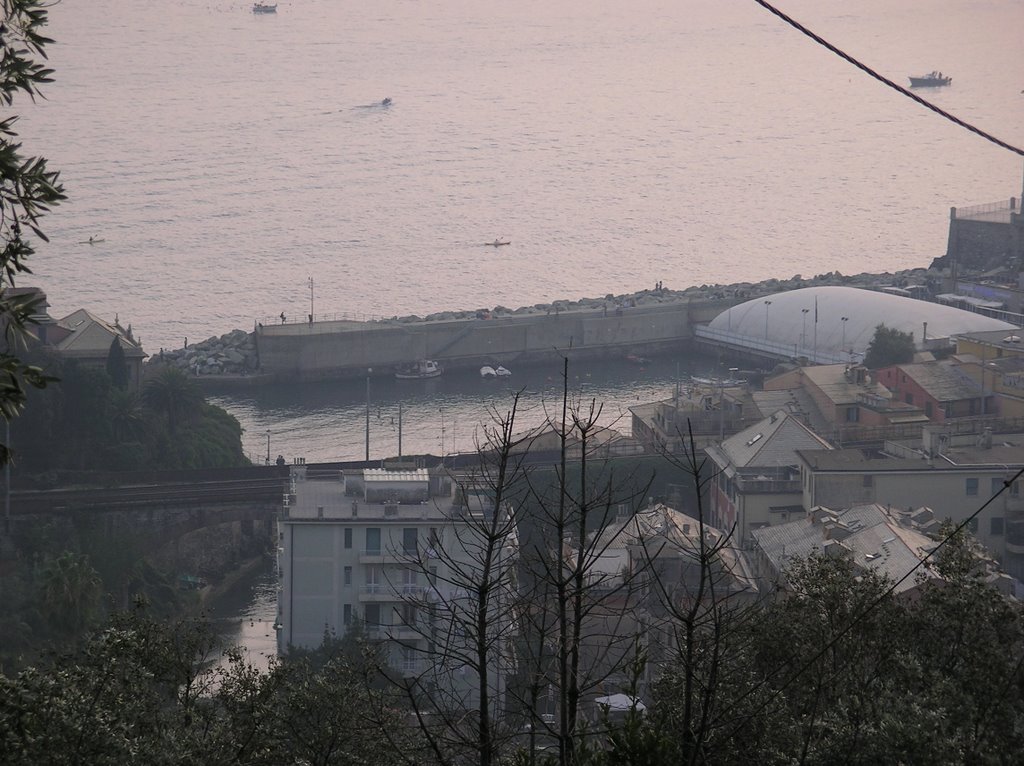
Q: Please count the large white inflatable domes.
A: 1